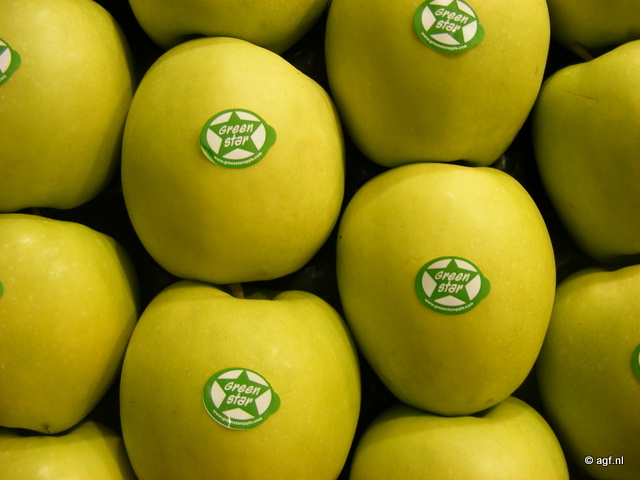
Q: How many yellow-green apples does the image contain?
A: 12